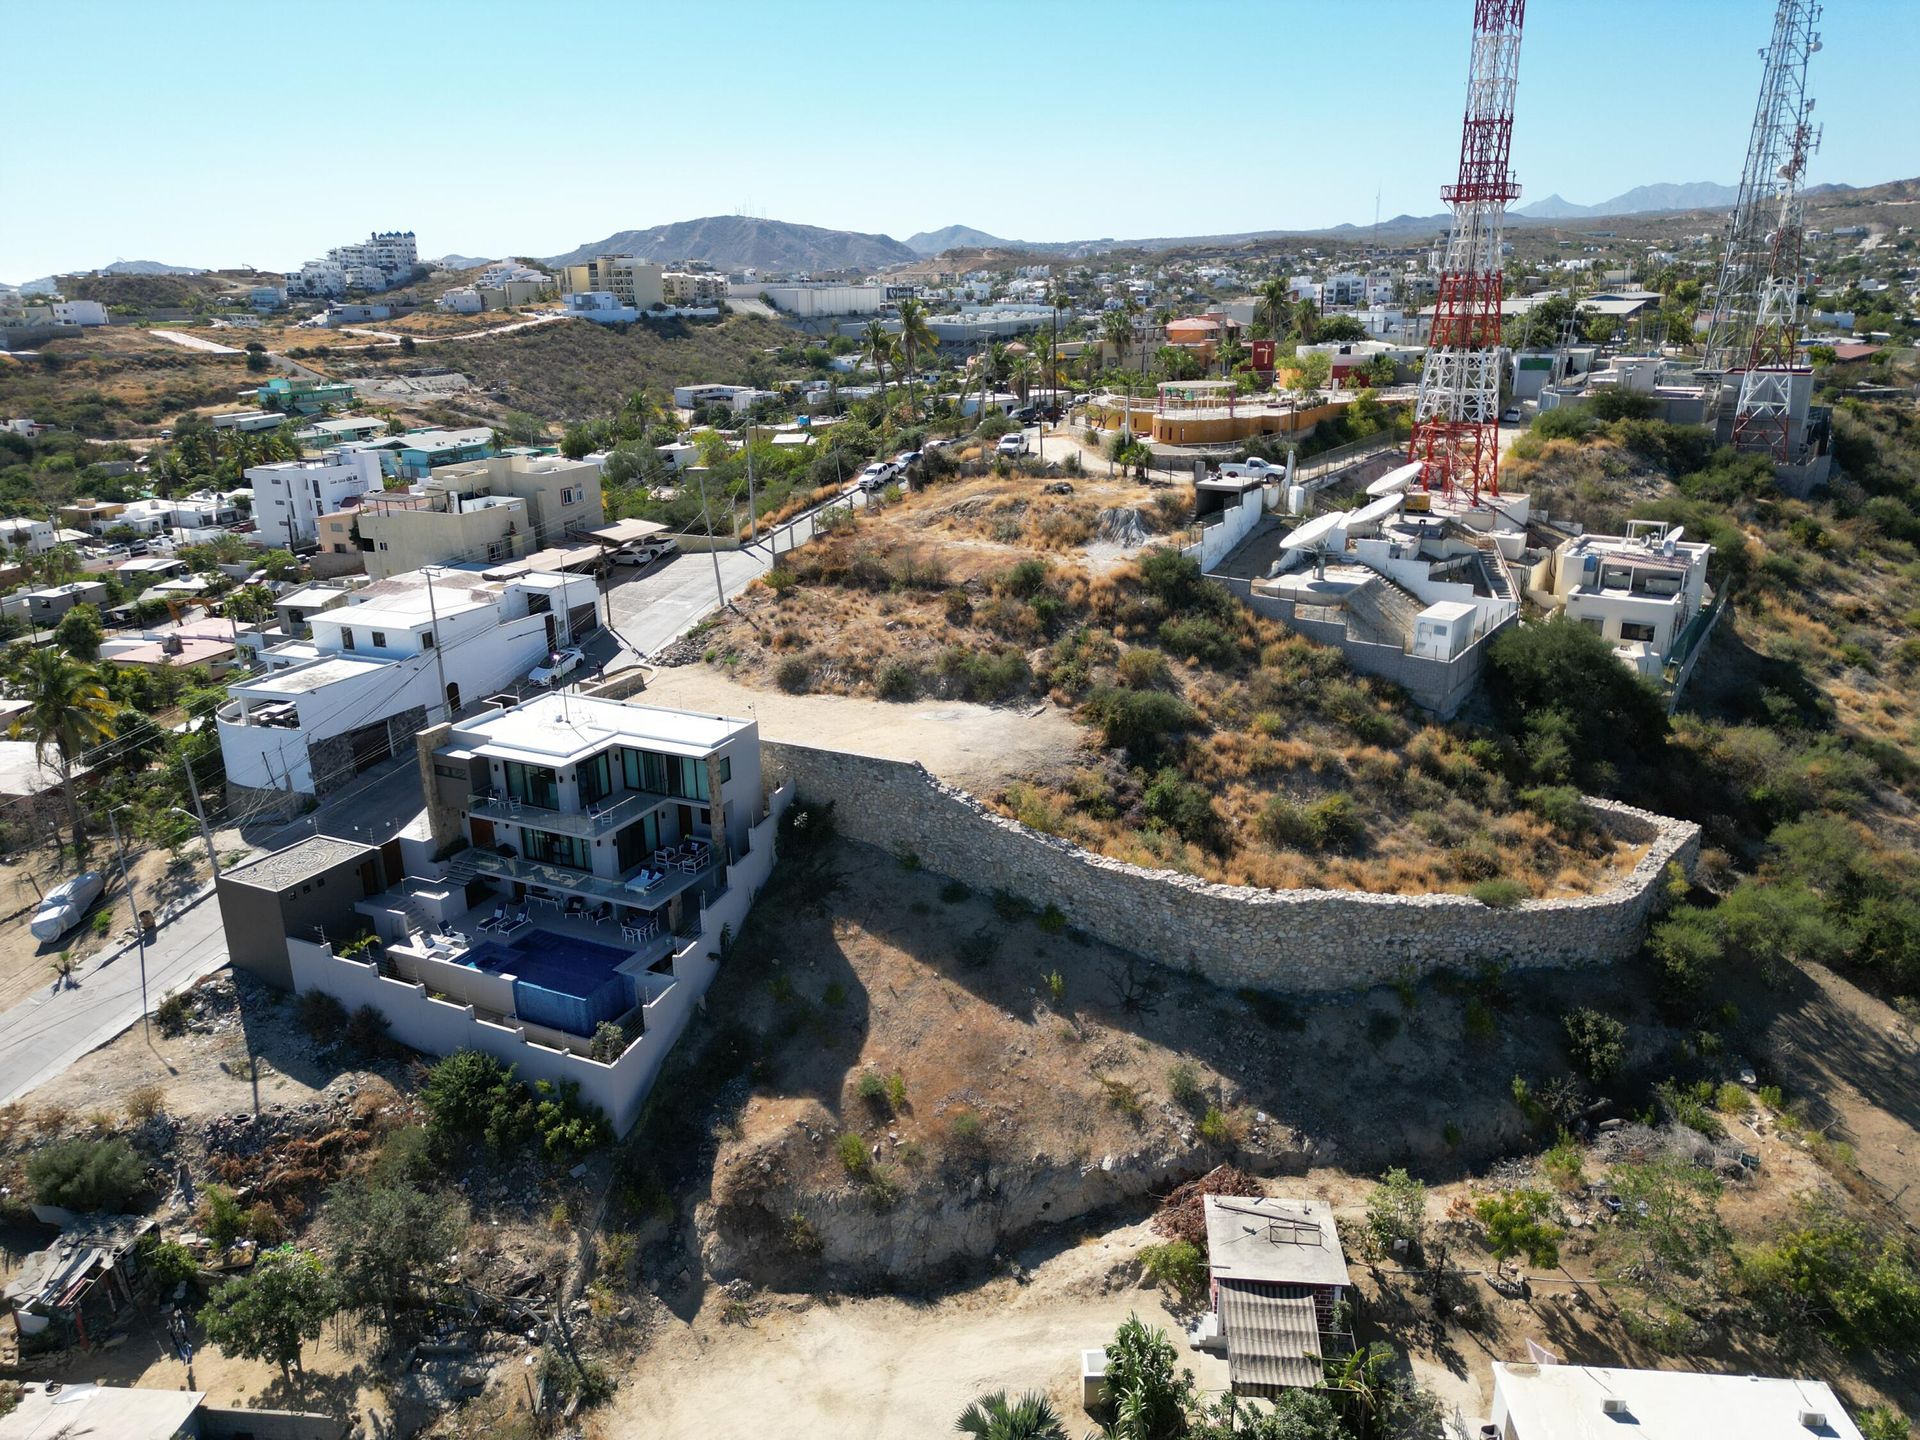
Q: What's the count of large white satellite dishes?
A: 3